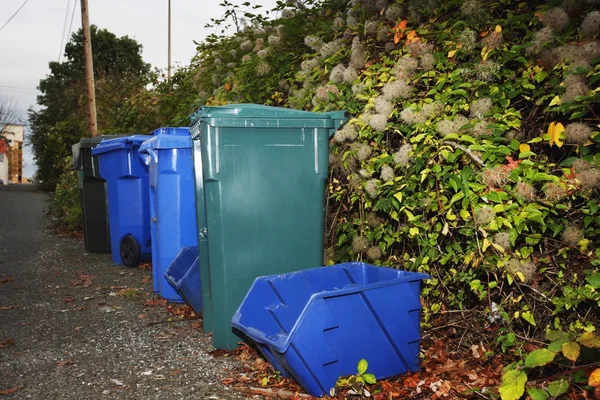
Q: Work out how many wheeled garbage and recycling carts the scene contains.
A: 4